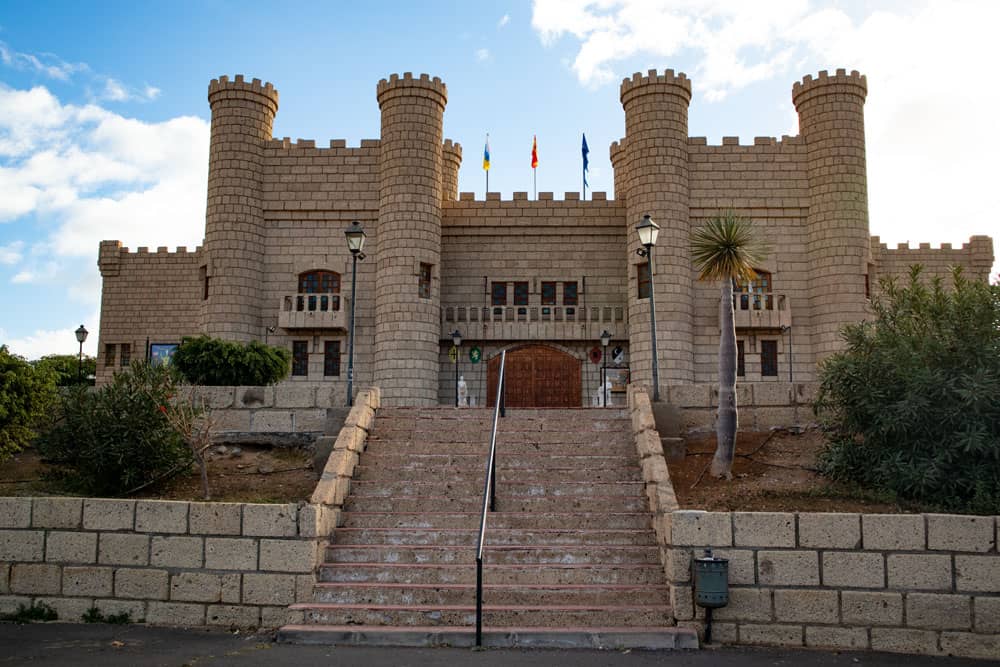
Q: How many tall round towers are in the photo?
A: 4